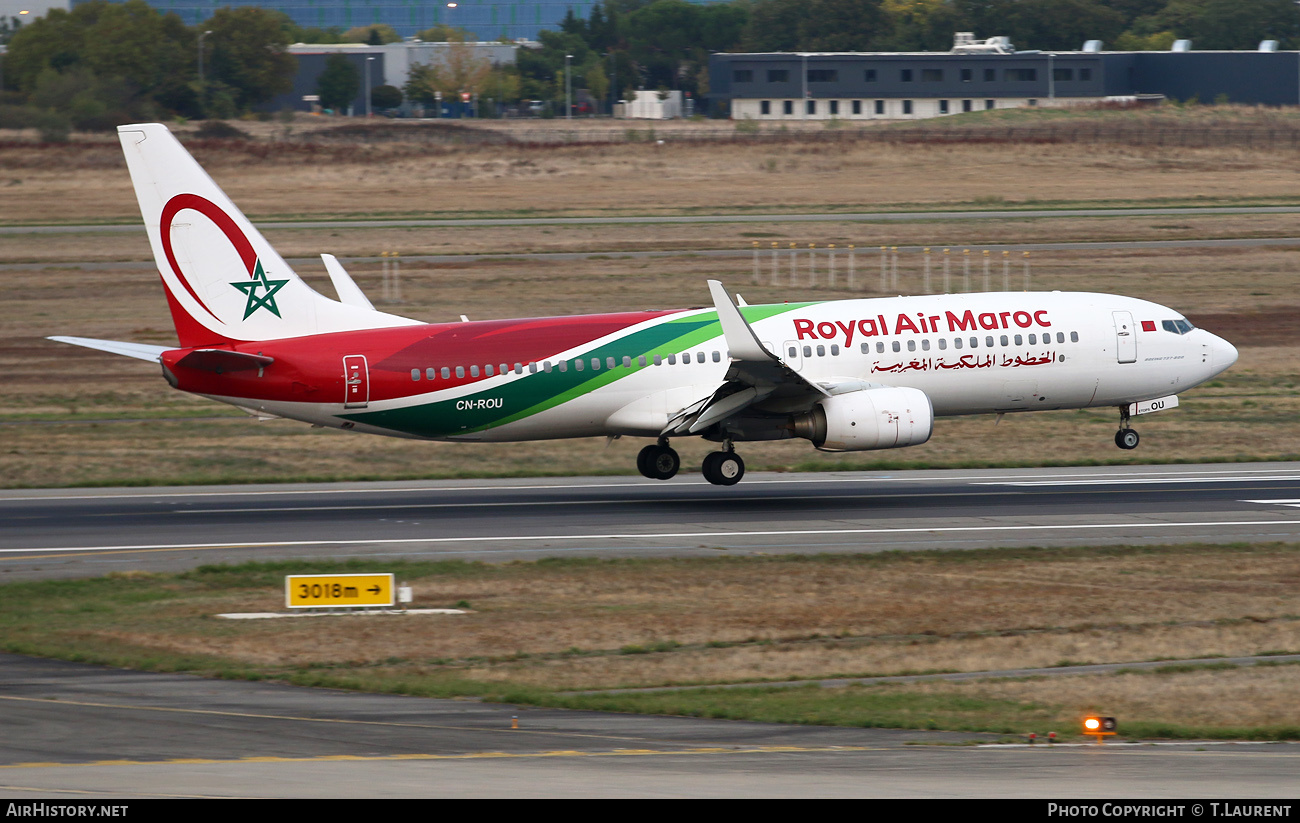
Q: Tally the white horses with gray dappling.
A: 0